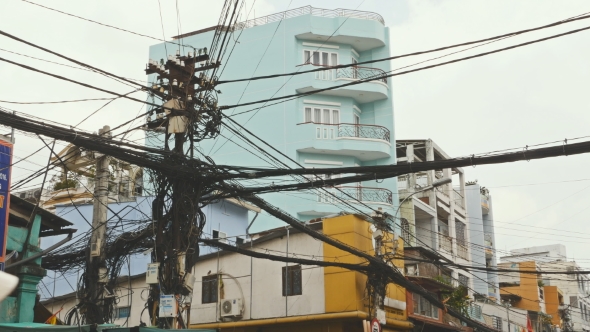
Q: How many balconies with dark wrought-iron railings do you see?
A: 3